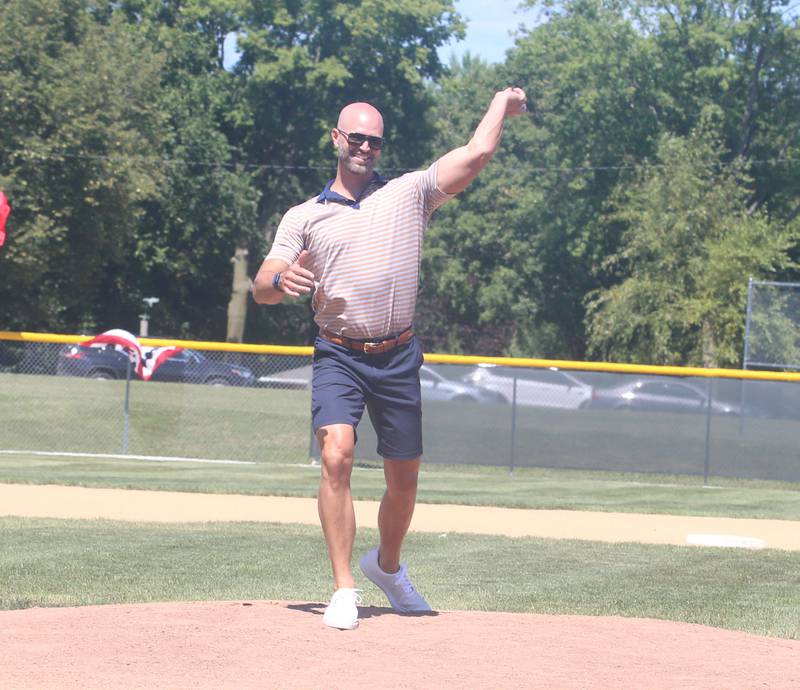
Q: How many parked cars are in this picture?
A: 4